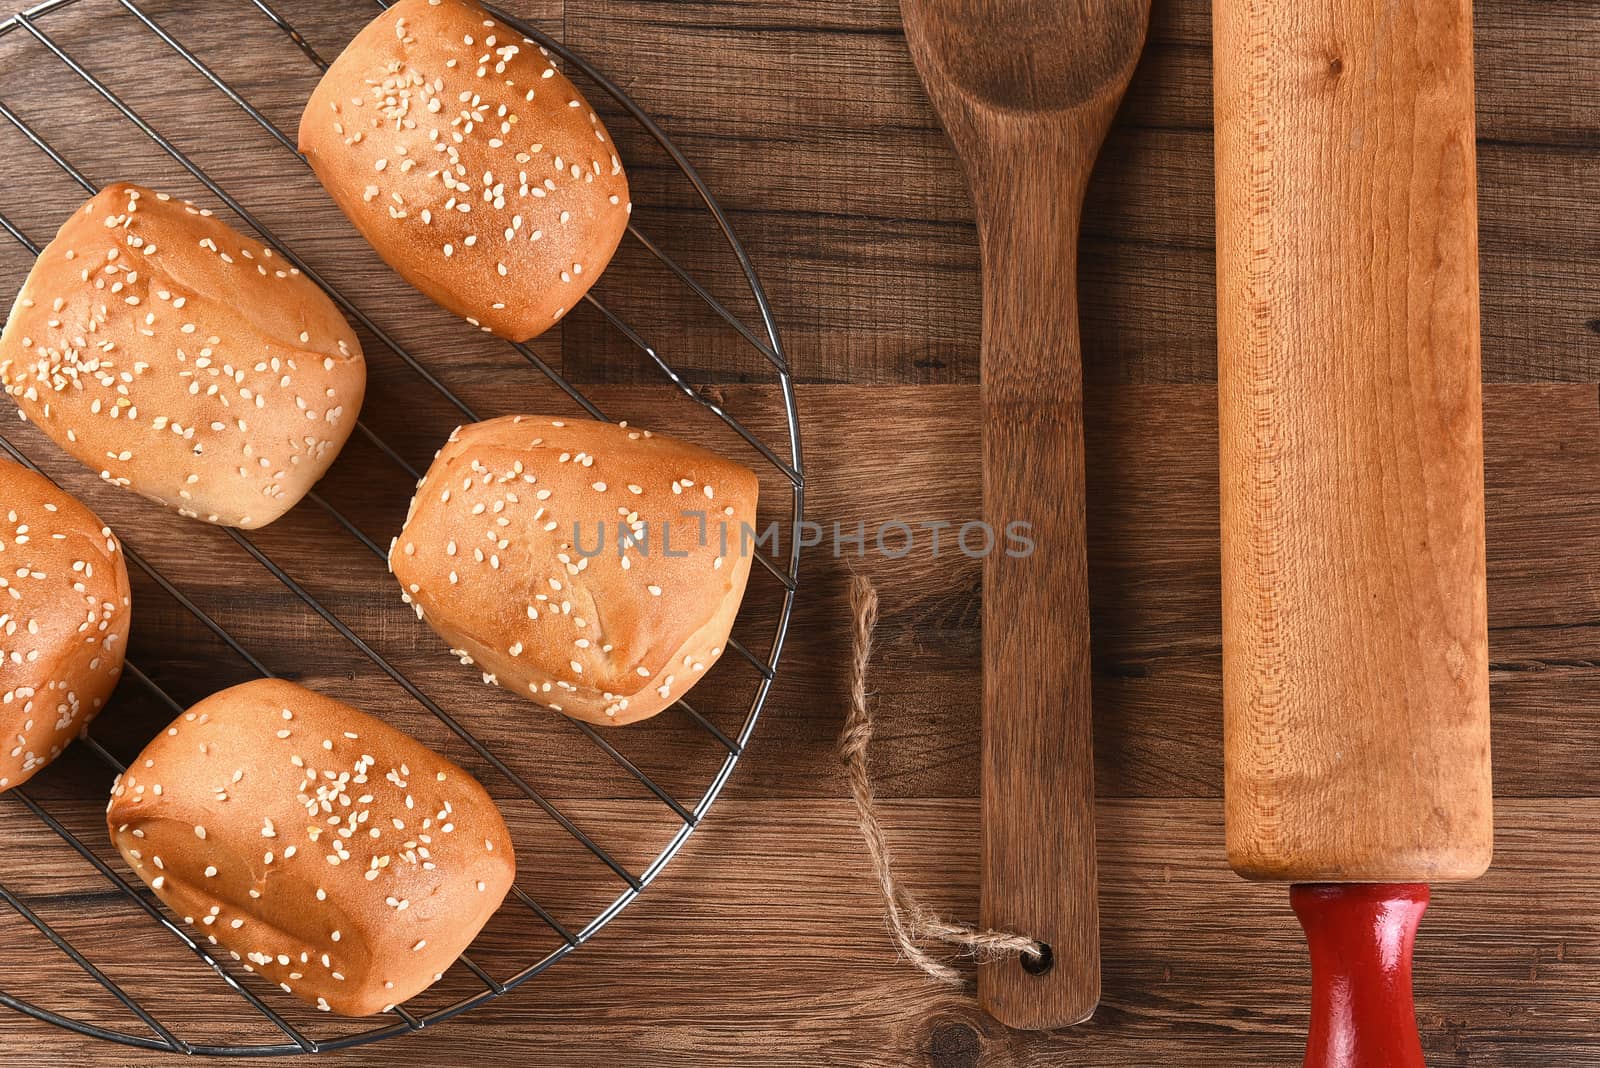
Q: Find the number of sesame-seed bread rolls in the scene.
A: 5